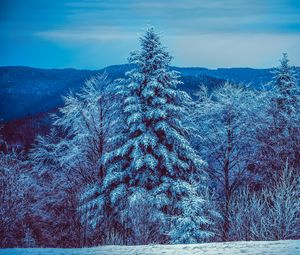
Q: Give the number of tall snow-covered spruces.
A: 2